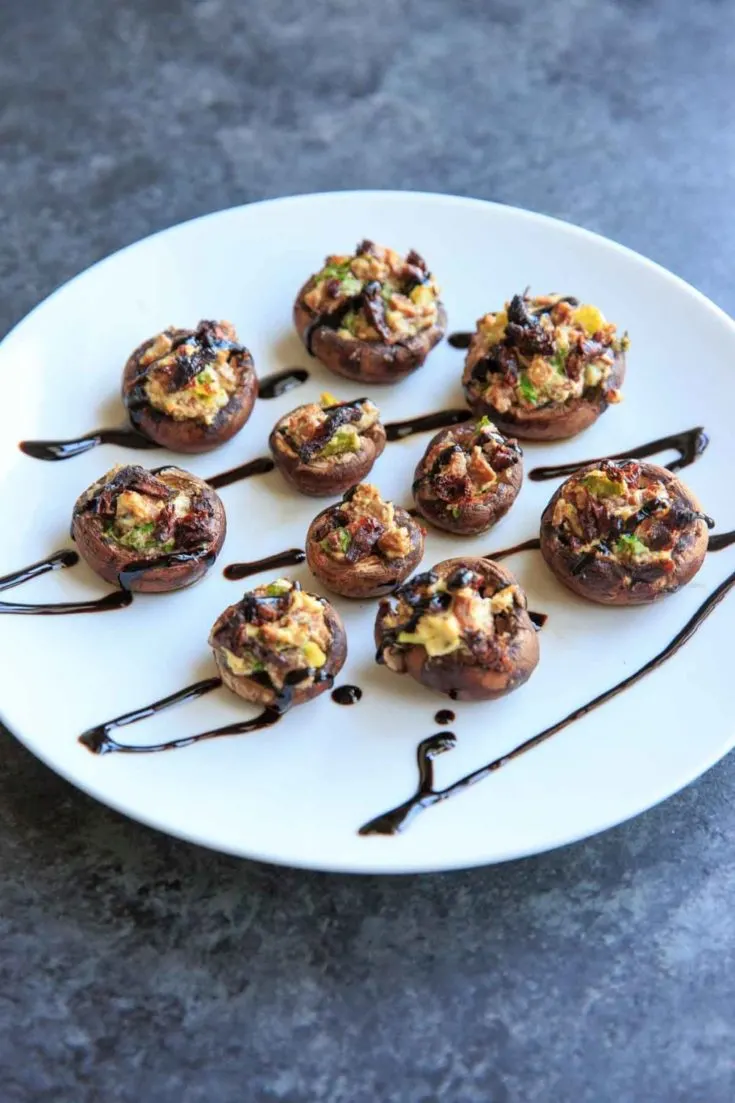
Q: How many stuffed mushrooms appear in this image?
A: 10